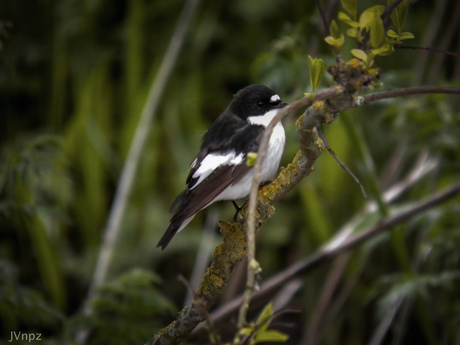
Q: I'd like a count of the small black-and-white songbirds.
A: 1